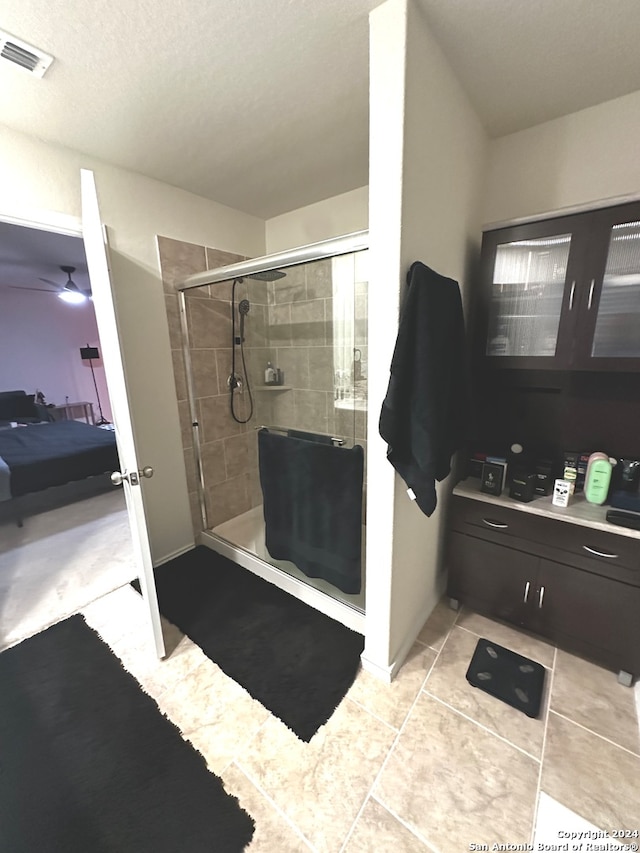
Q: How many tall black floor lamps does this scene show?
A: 1